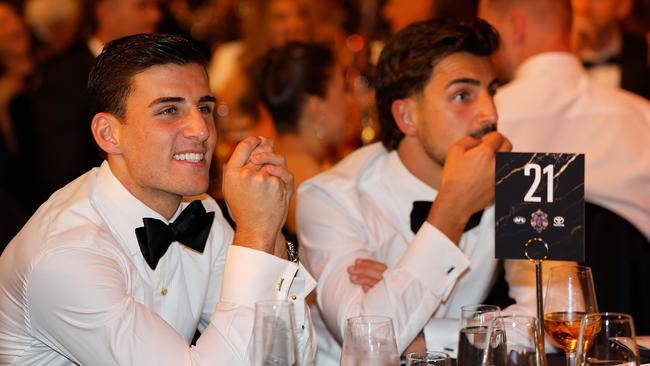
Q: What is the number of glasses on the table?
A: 7